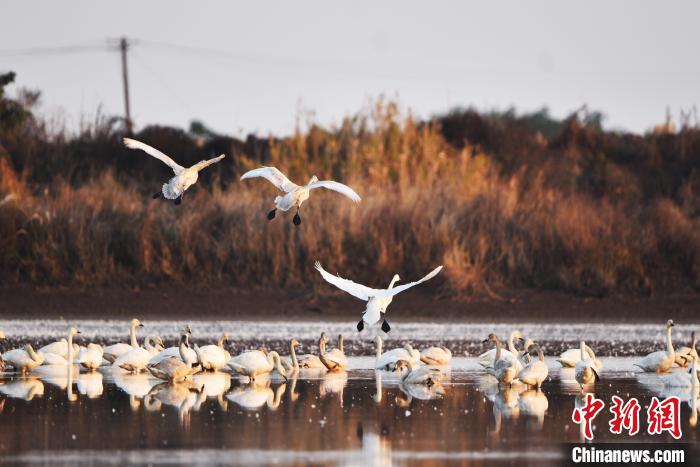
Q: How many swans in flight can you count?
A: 3